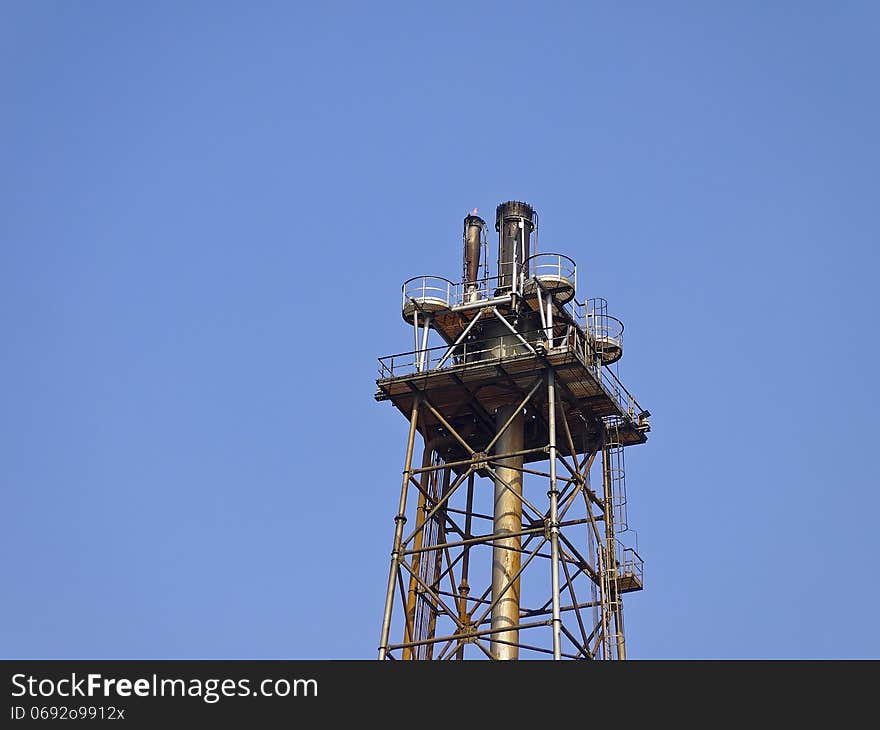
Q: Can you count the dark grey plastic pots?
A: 0